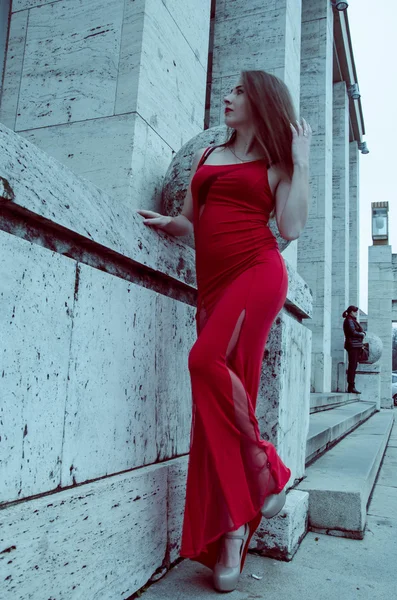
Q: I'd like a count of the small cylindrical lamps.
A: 3